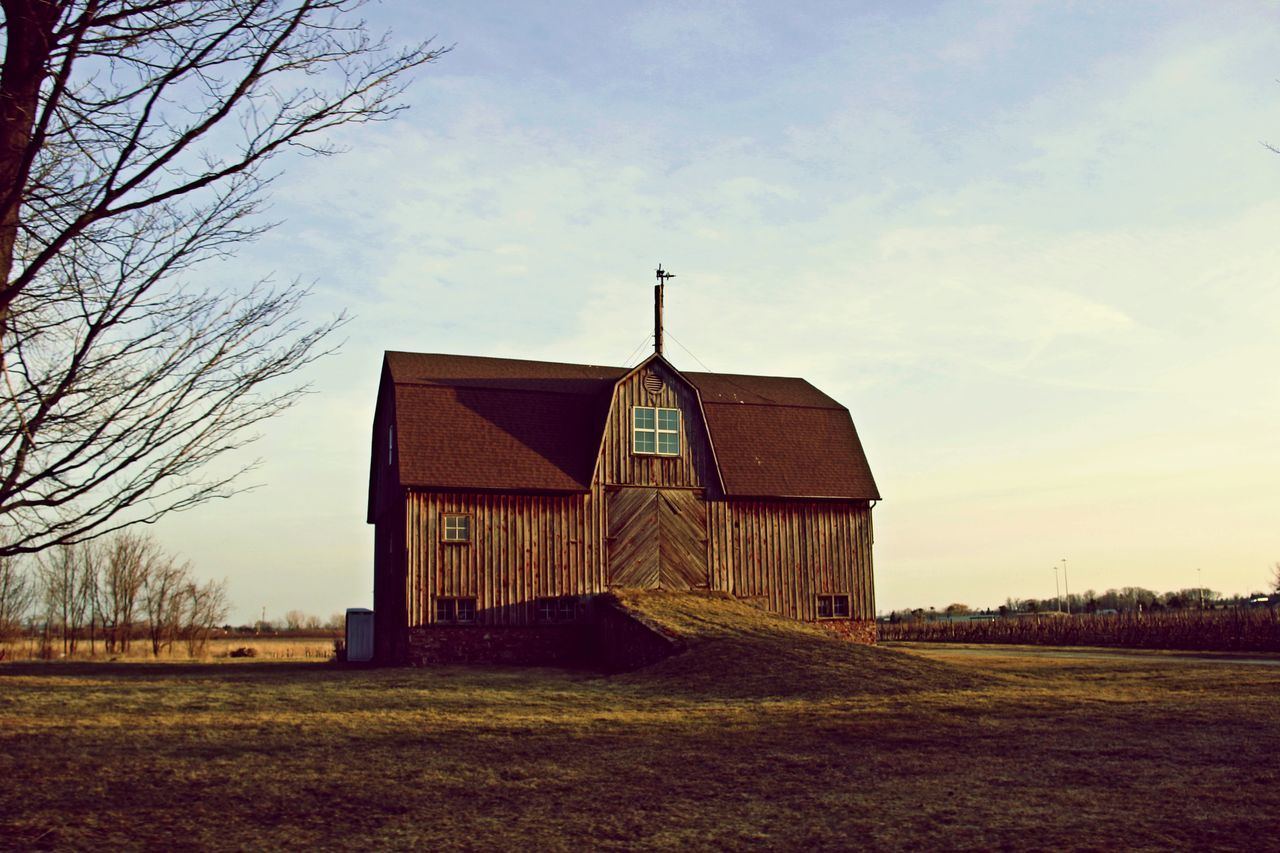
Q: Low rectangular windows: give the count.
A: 3